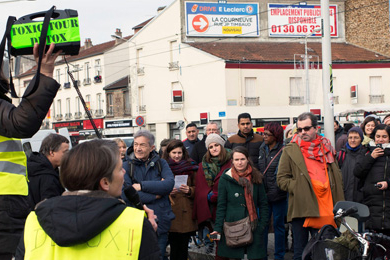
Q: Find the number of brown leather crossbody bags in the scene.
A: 1